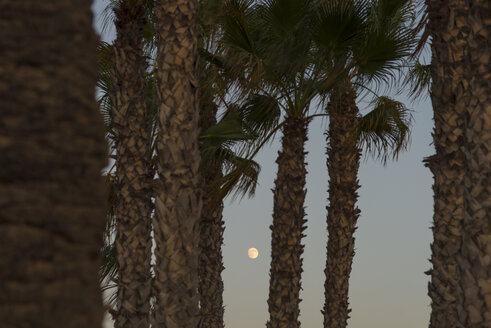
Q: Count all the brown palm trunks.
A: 8